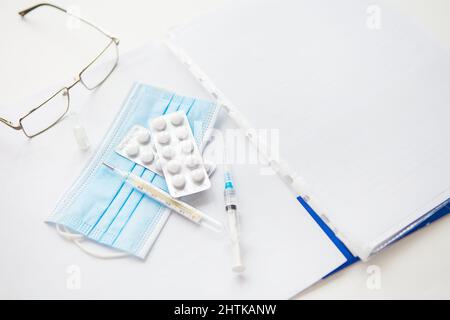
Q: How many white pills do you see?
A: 13